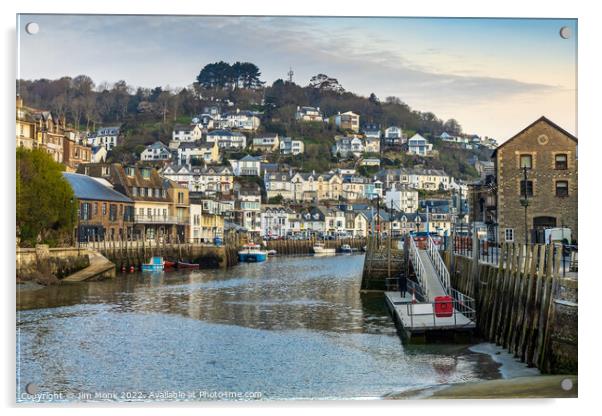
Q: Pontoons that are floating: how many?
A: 1